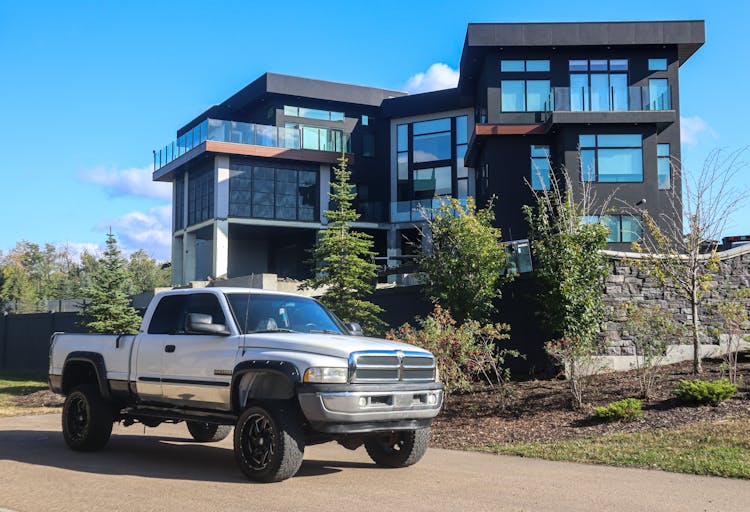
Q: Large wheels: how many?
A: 4